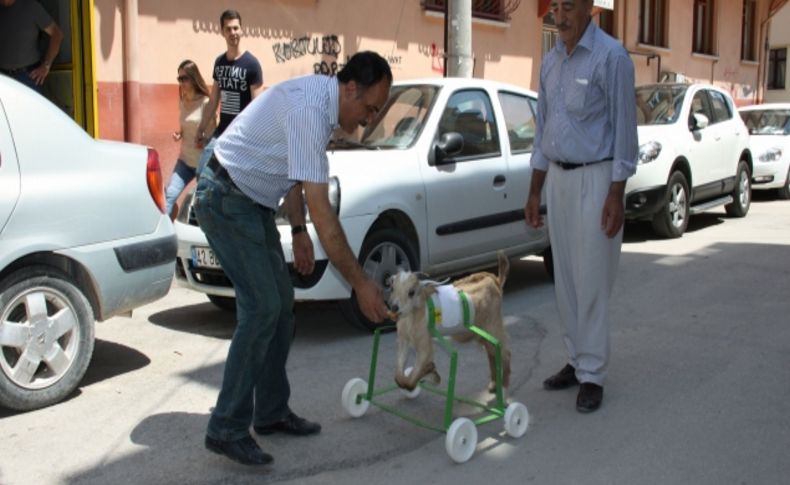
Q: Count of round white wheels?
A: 4